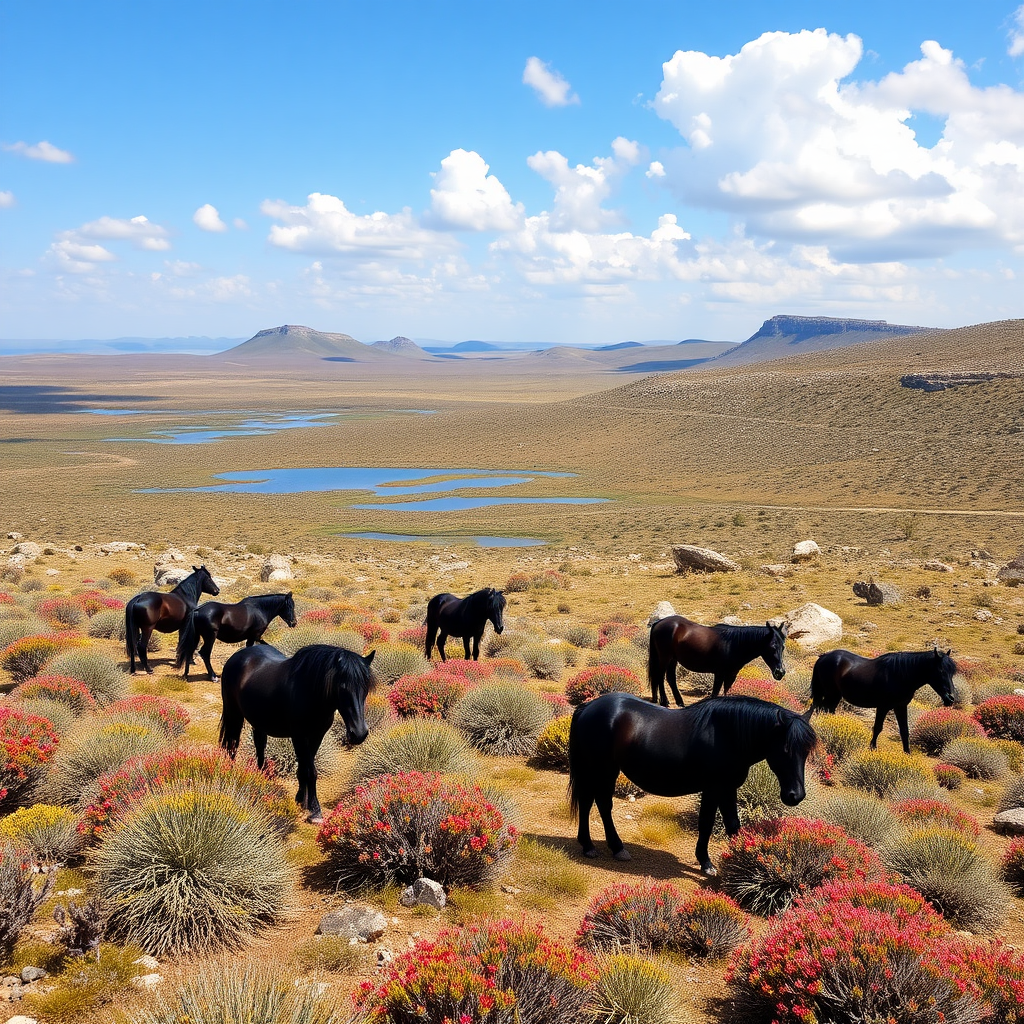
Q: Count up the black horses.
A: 7